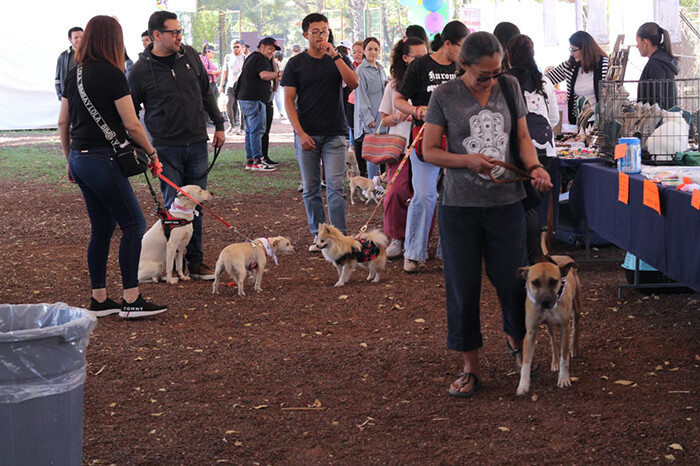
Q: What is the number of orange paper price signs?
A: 4